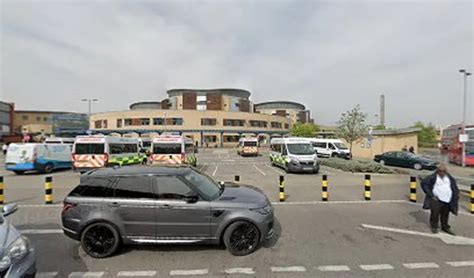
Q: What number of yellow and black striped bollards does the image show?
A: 8